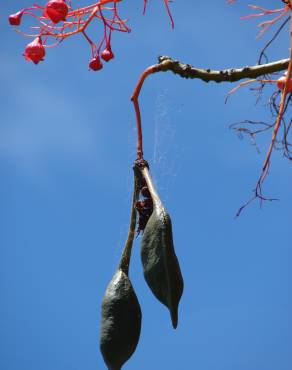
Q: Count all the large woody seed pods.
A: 2